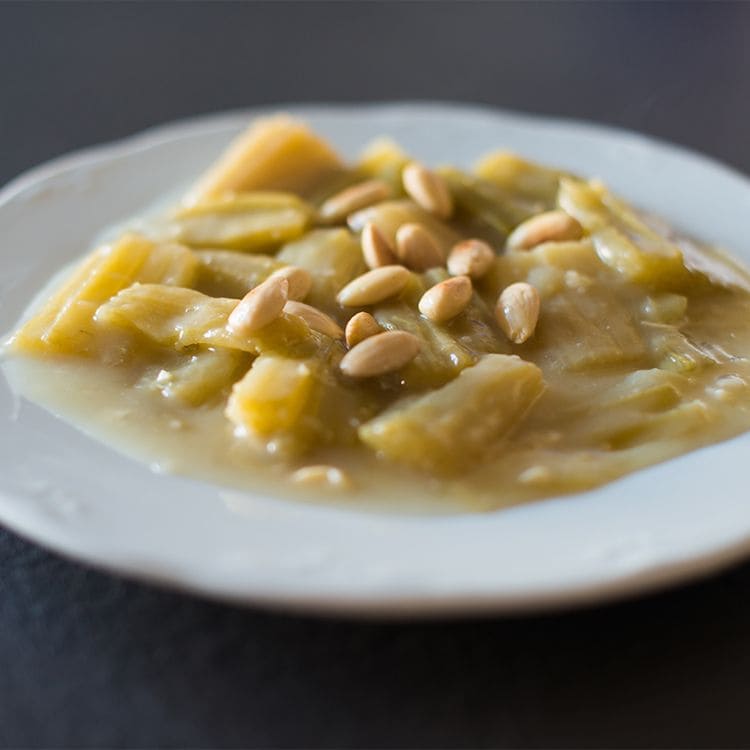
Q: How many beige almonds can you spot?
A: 14